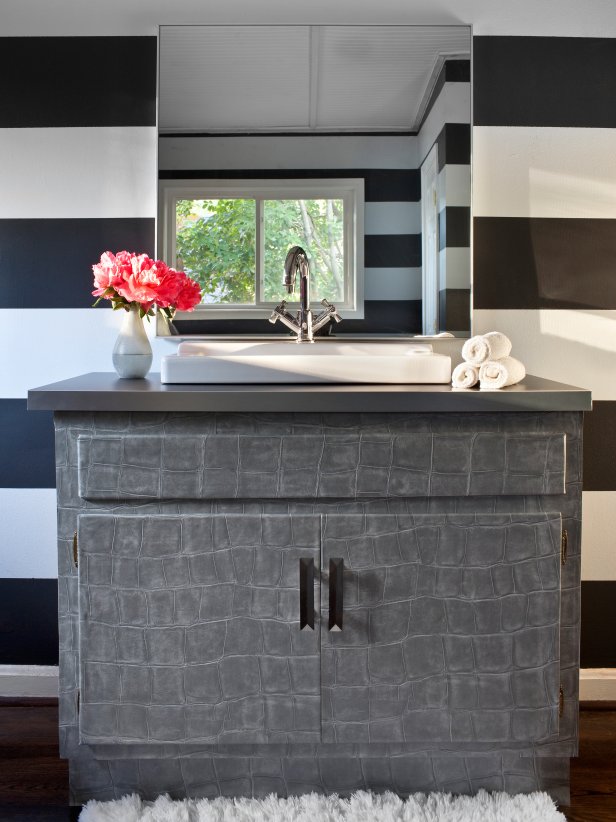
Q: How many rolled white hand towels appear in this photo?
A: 3